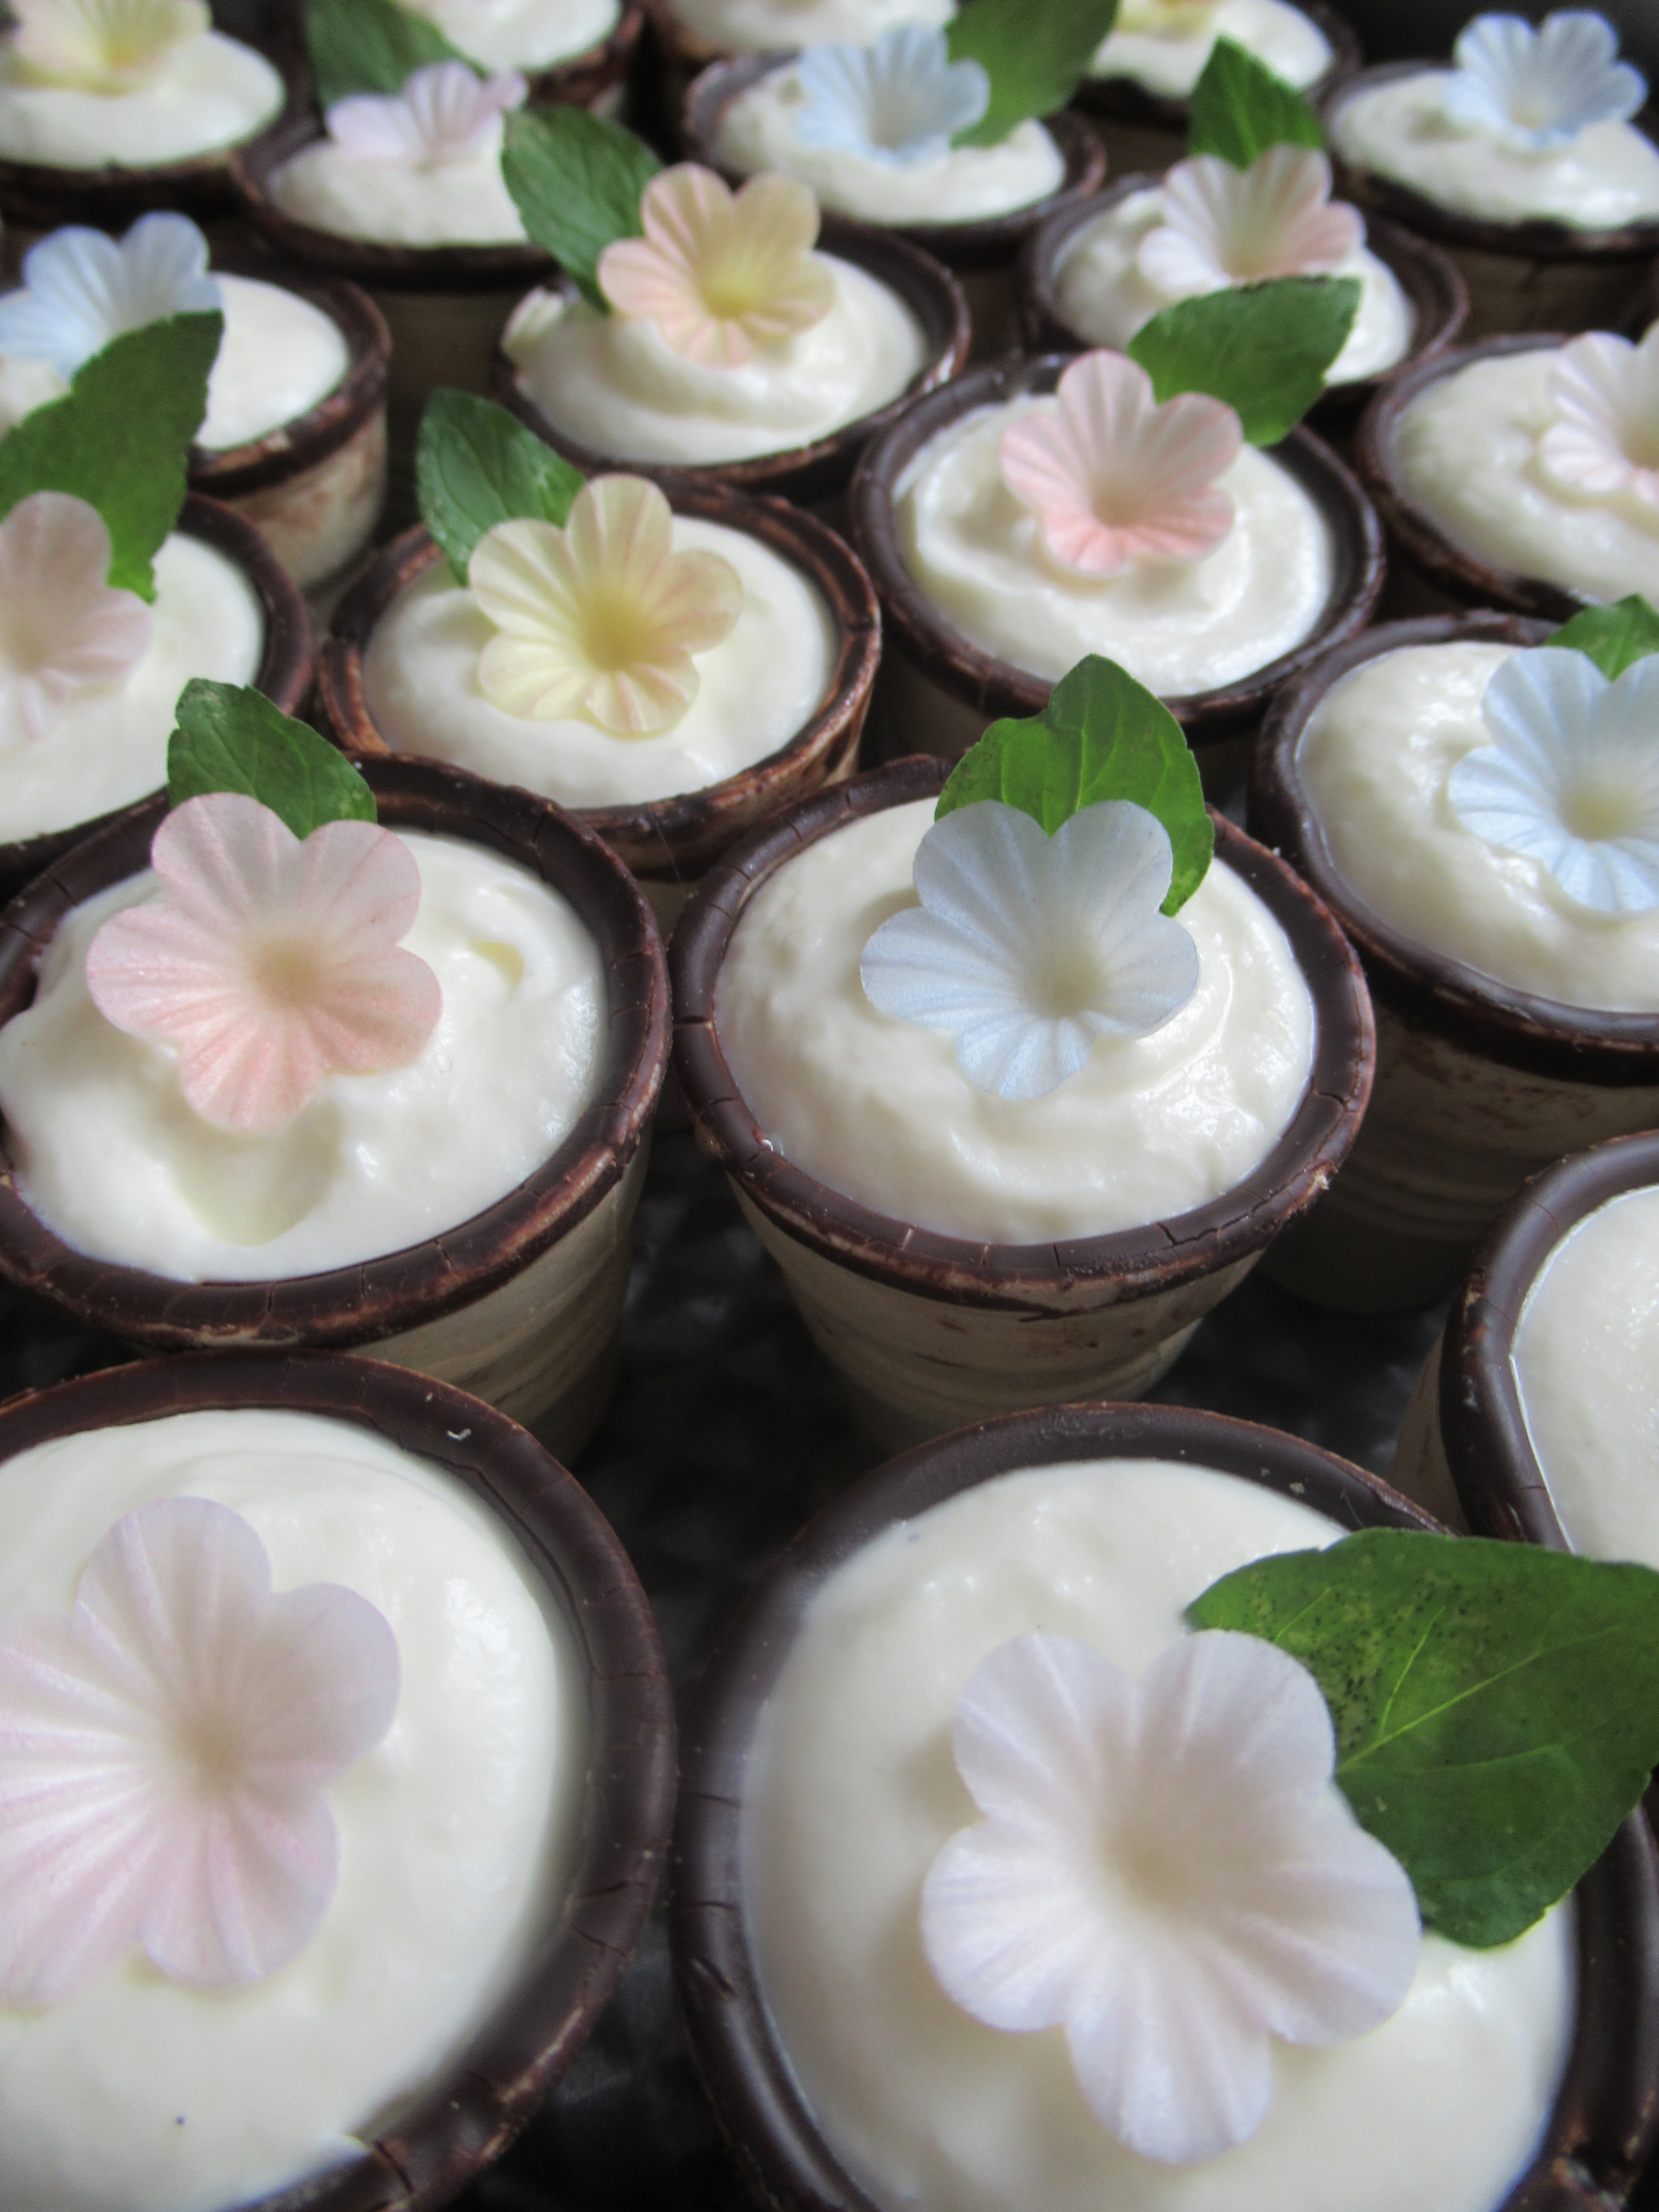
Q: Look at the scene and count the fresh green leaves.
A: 11